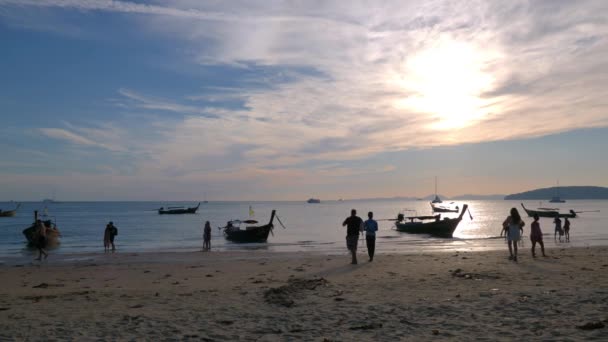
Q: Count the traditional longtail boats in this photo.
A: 7